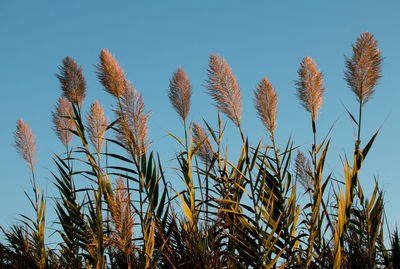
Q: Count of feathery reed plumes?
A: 14